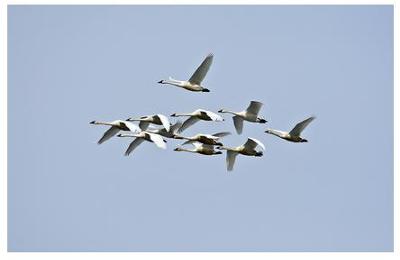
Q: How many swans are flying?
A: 11